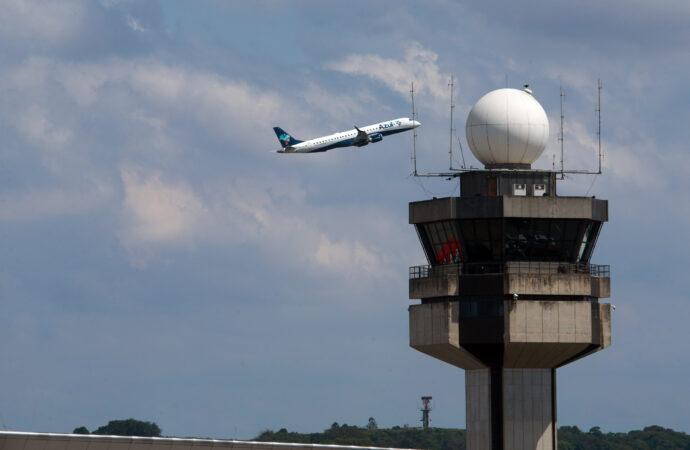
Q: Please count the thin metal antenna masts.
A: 4